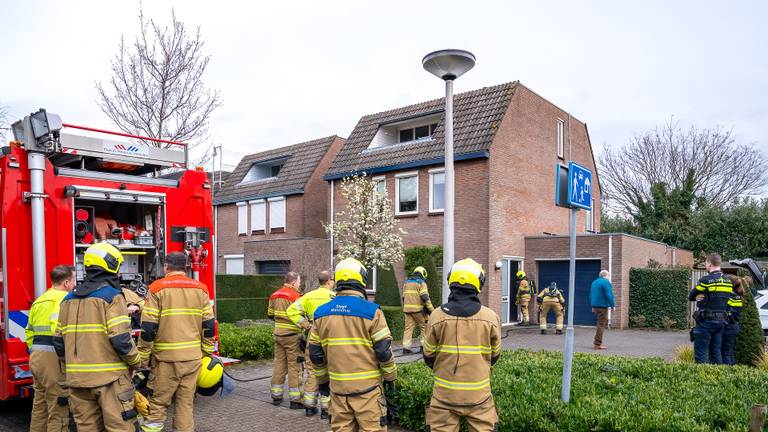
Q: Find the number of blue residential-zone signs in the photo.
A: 1